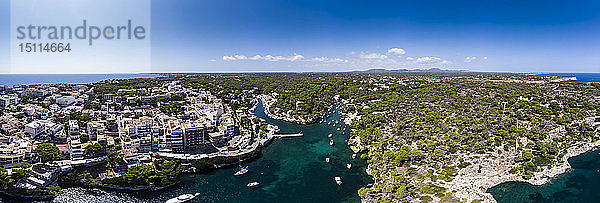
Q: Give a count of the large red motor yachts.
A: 0